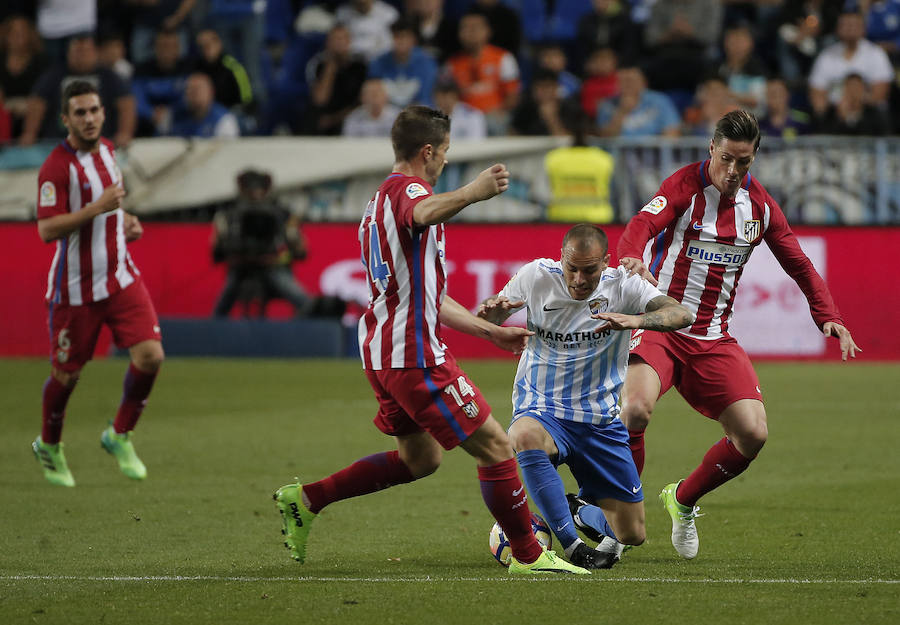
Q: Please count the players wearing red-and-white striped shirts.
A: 3